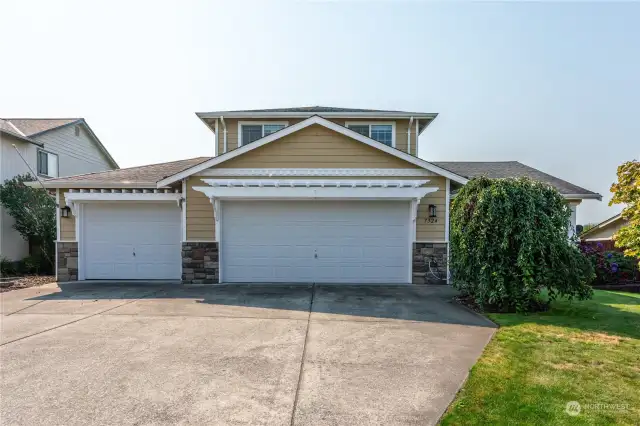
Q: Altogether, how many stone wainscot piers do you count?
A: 3